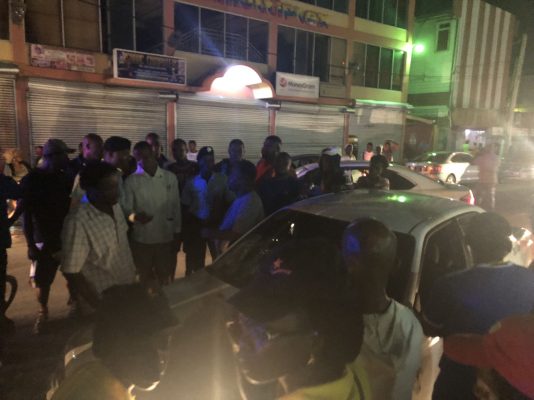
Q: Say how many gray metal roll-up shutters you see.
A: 5